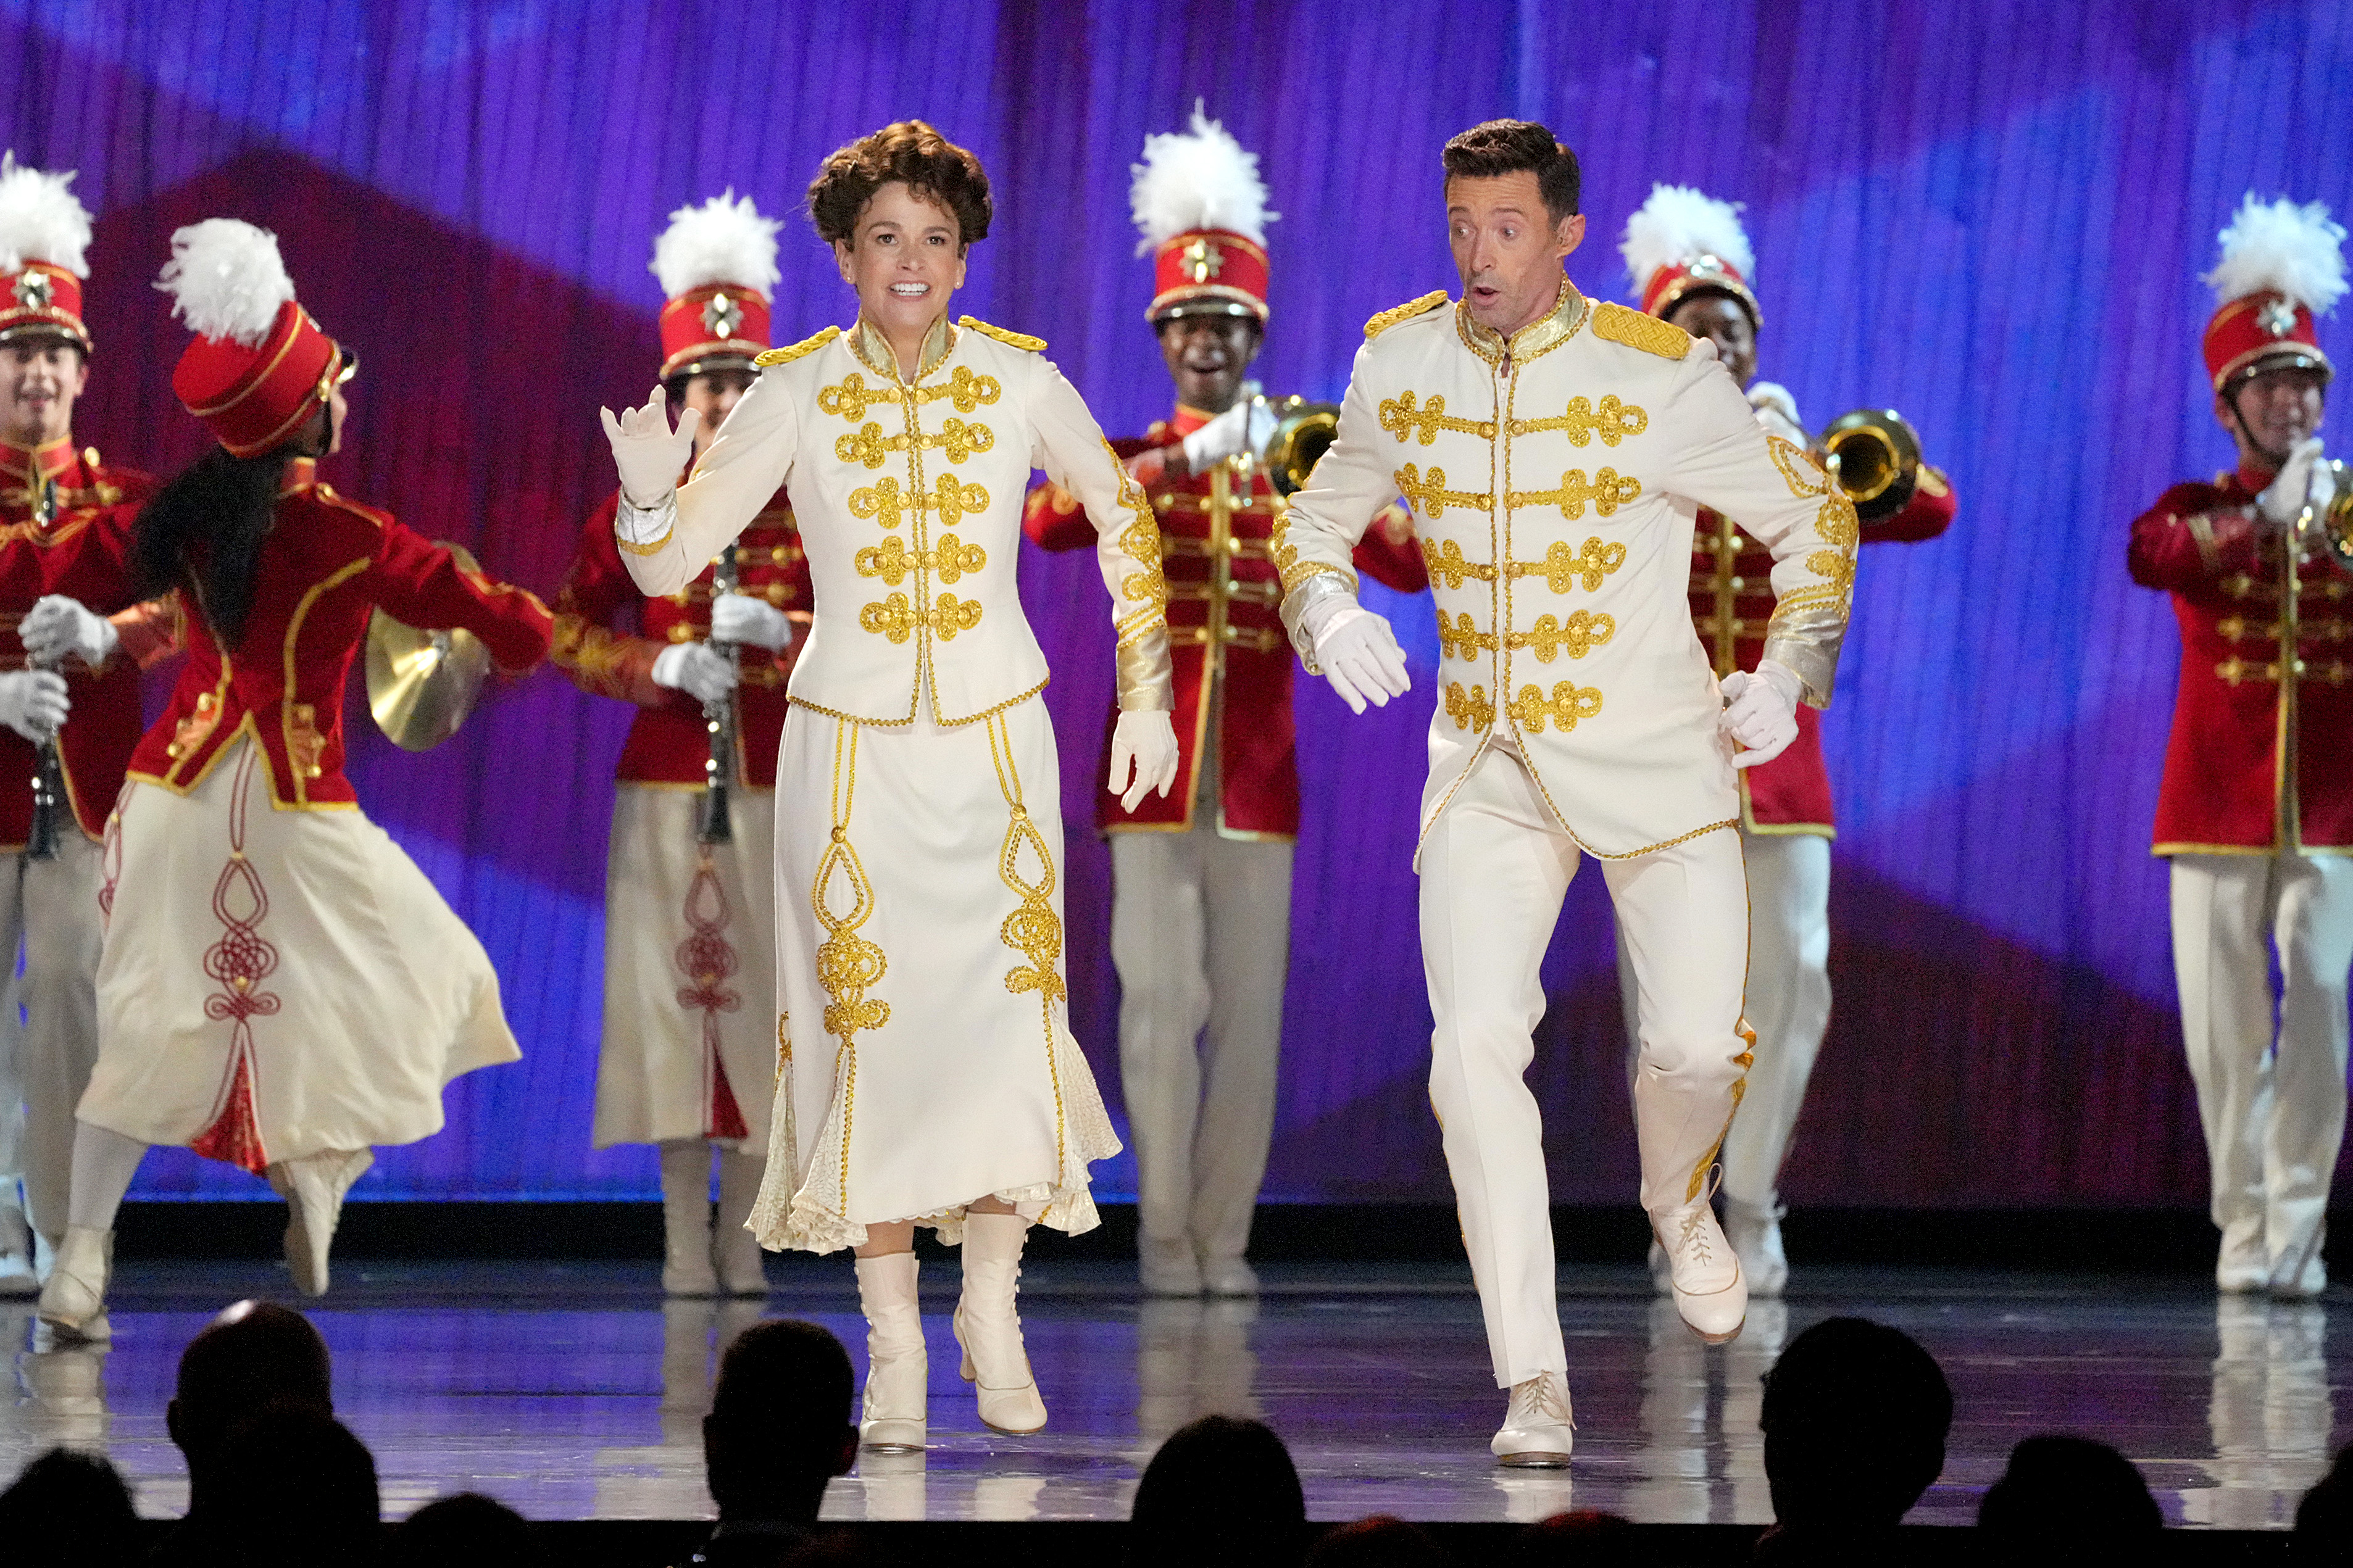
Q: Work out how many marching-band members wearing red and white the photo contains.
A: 6